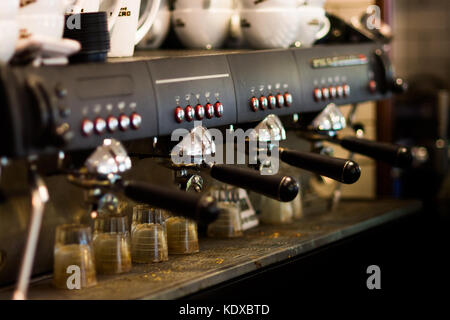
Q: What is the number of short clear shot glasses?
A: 5